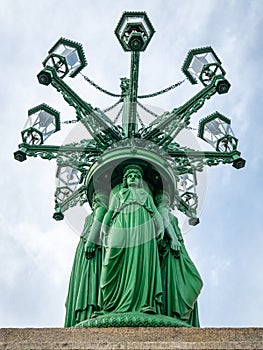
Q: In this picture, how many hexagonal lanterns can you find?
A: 7